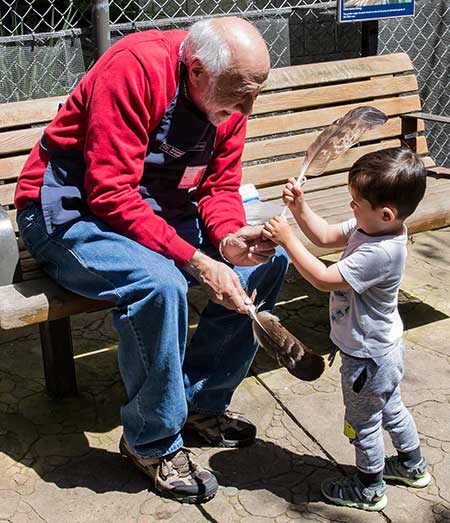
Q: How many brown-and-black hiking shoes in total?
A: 2